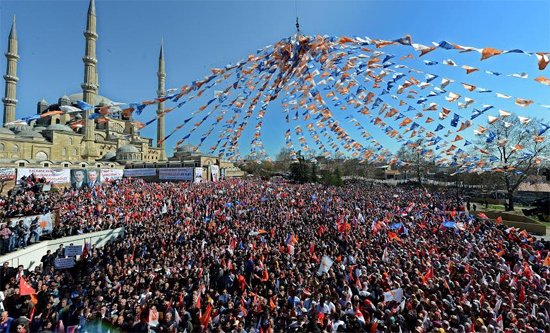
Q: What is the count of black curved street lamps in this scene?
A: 0